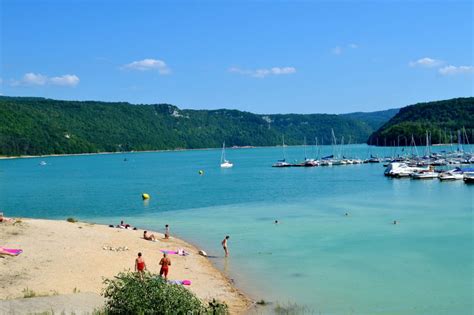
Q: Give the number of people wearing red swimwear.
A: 2